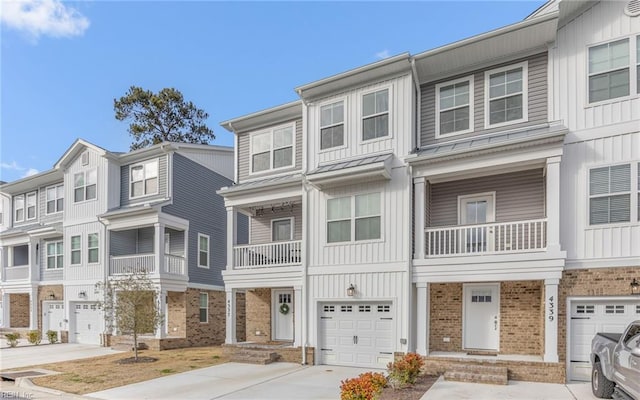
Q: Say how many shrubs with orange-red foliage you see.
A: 2